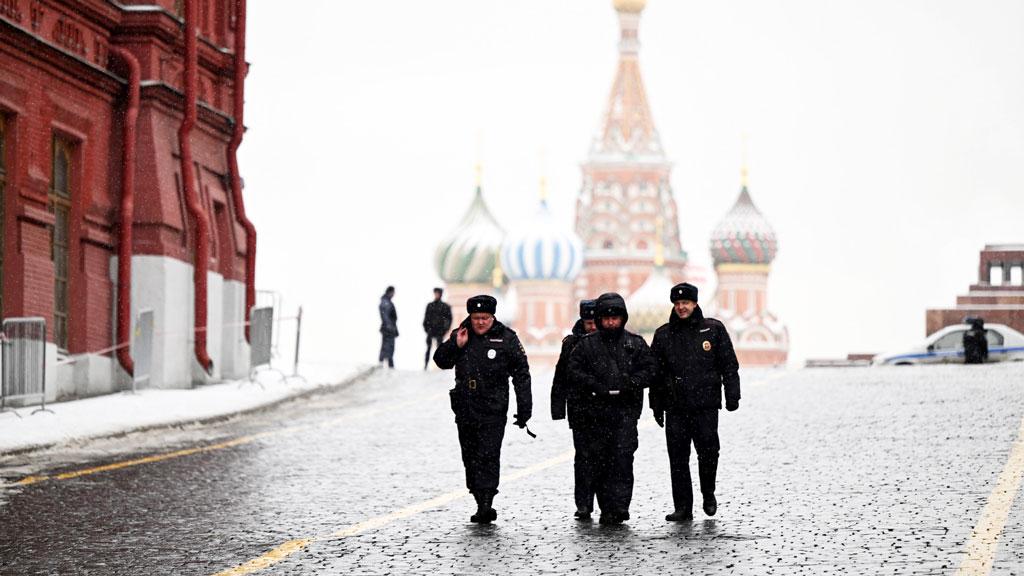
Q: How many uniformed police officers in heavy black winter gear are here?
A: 4